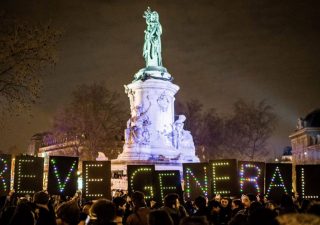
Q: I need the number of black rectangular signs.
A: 11